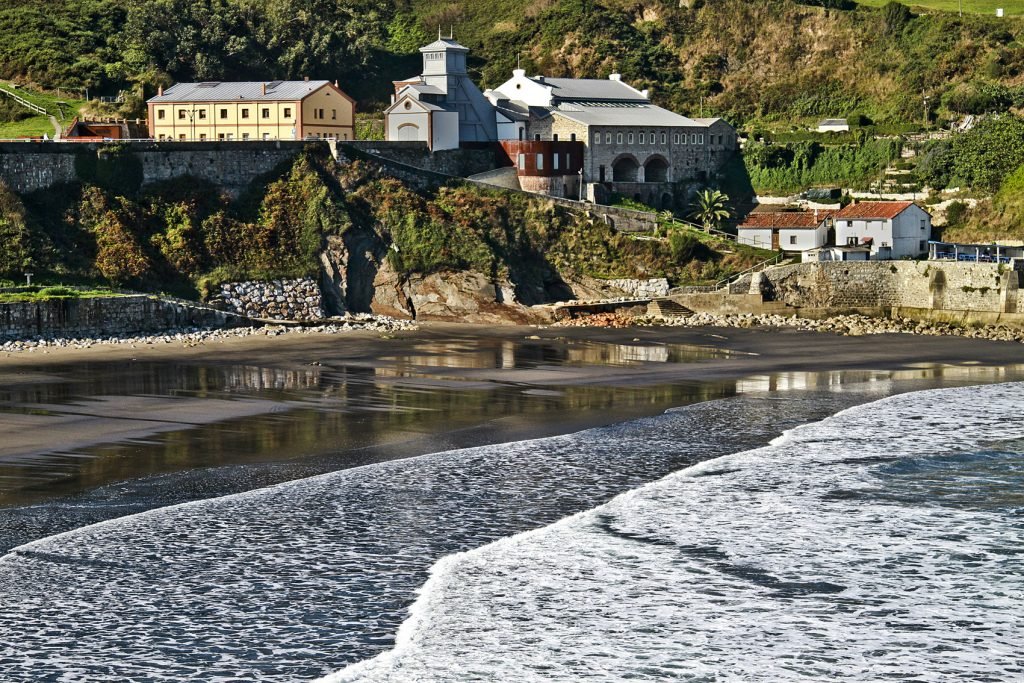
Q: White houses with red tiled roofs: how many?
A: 2